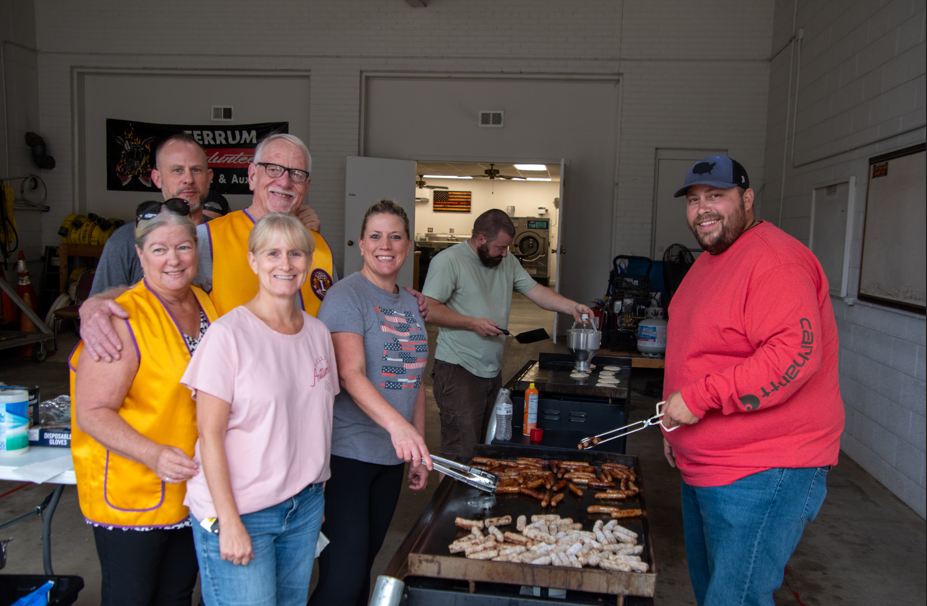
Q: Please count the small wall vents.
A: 2